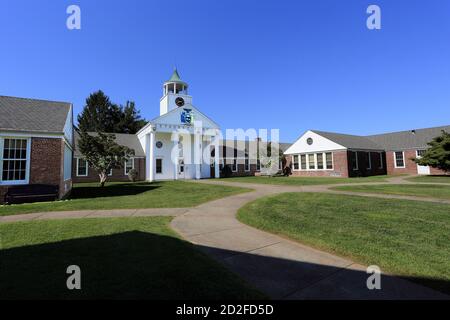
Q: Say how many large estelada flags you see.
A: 0